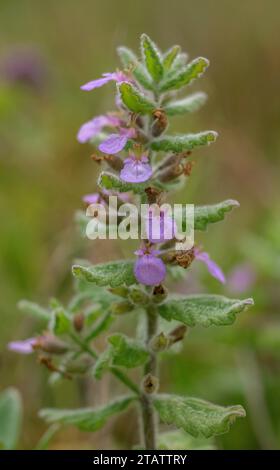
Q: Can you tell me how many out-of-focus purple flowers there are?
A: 2